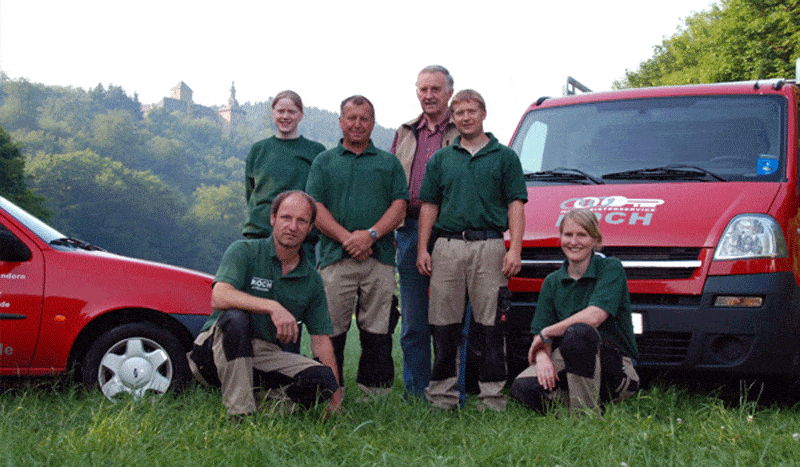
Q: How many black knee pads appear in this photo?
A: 8